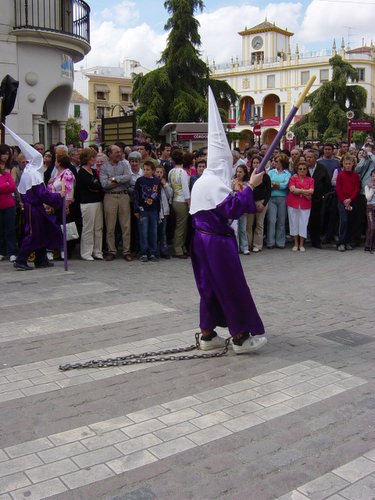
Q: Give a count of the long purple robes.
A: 2